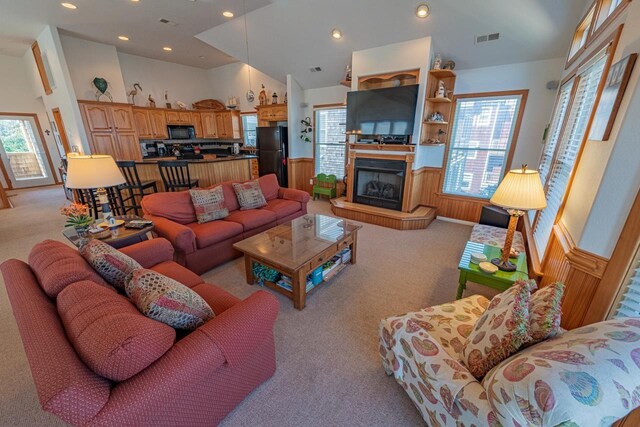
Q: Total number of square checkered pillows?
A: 4